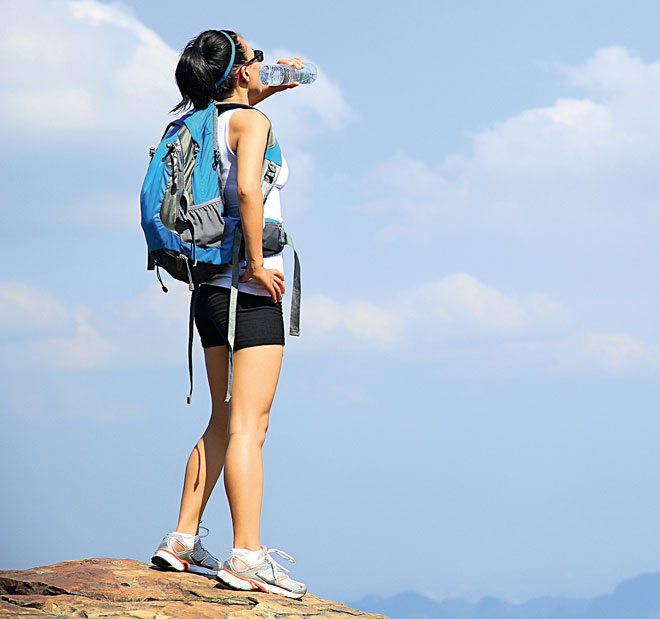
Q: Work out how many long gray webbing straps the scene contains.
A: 3